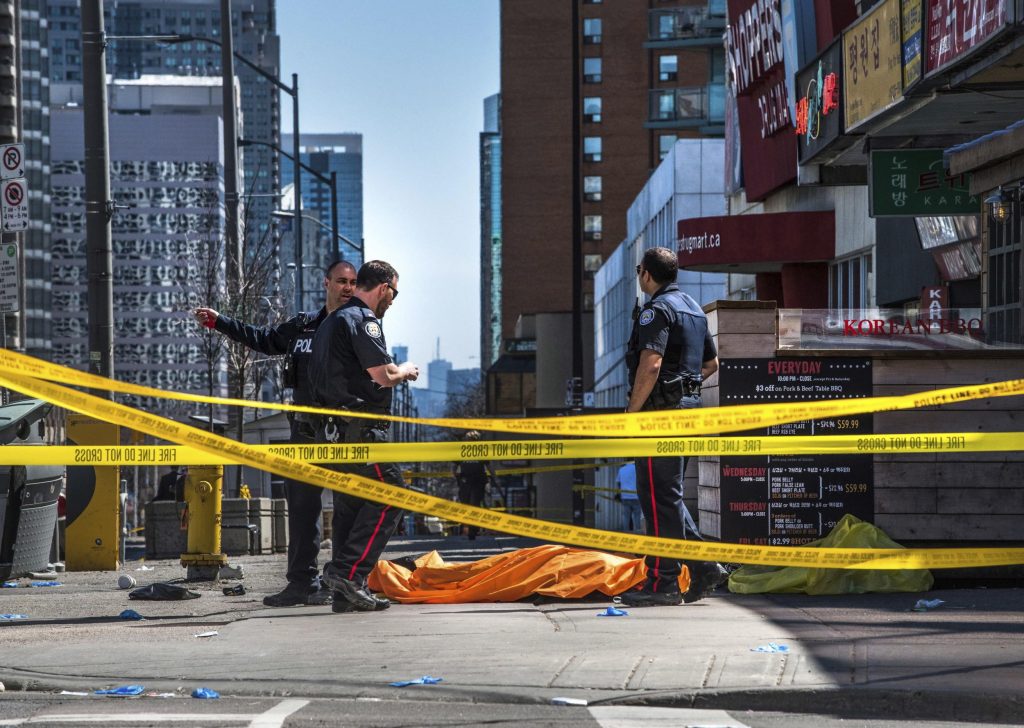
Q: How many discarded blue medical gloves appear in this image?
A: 10